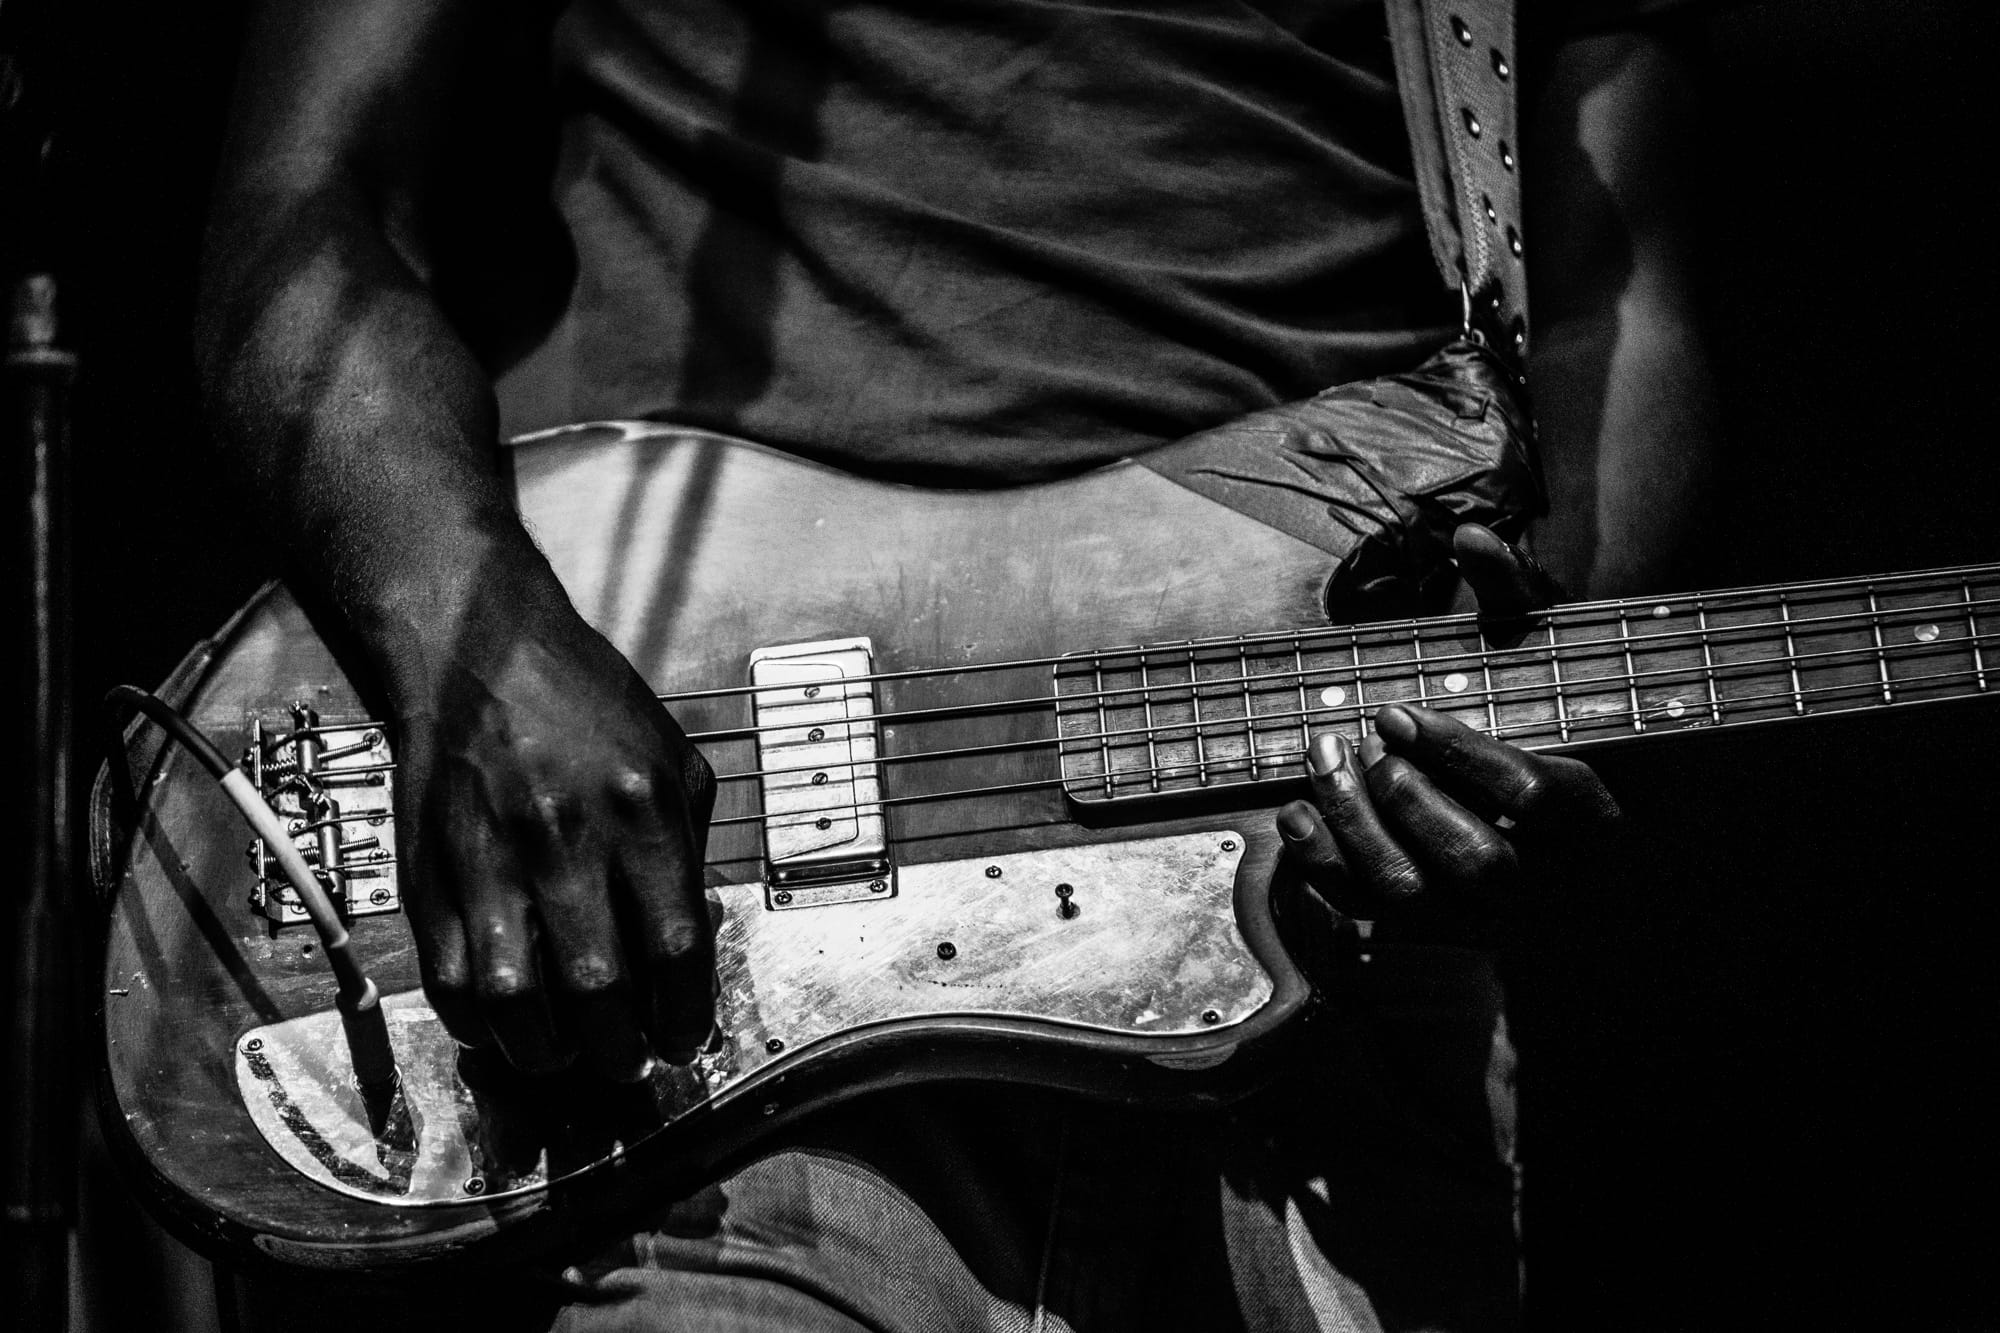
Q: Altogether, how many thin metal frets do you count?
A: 14